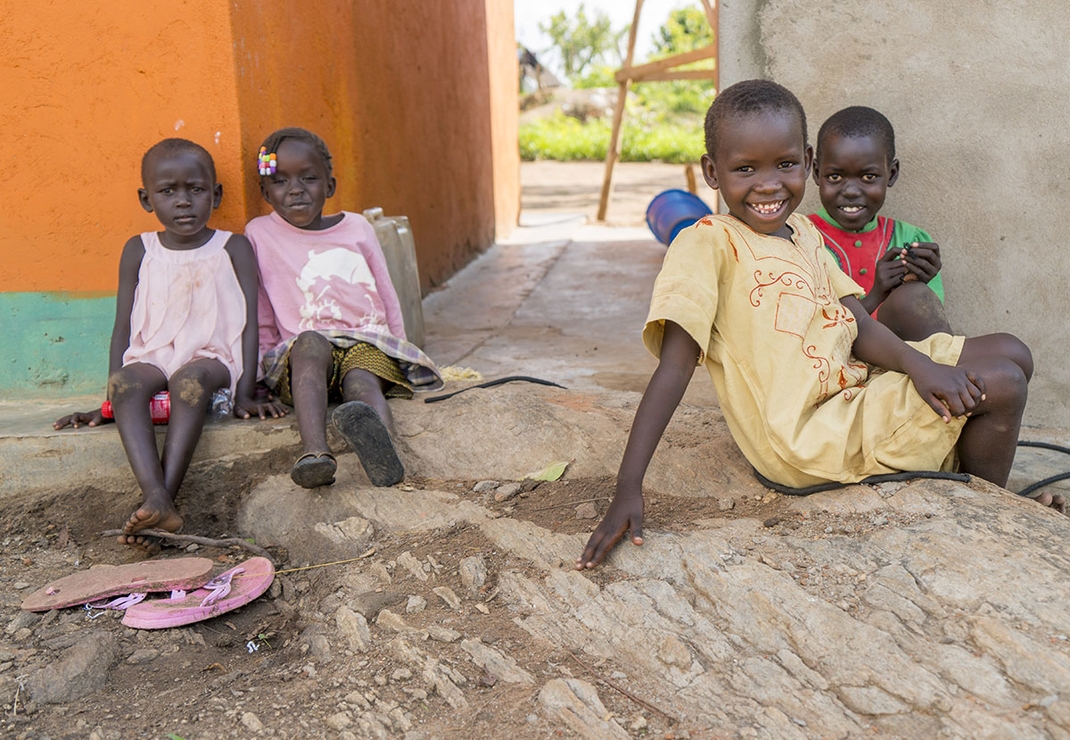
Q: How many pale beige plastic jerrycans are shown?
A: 1